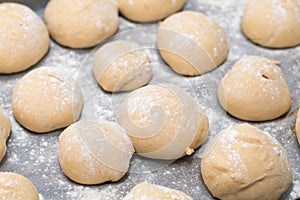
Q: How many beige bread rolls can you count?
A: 15